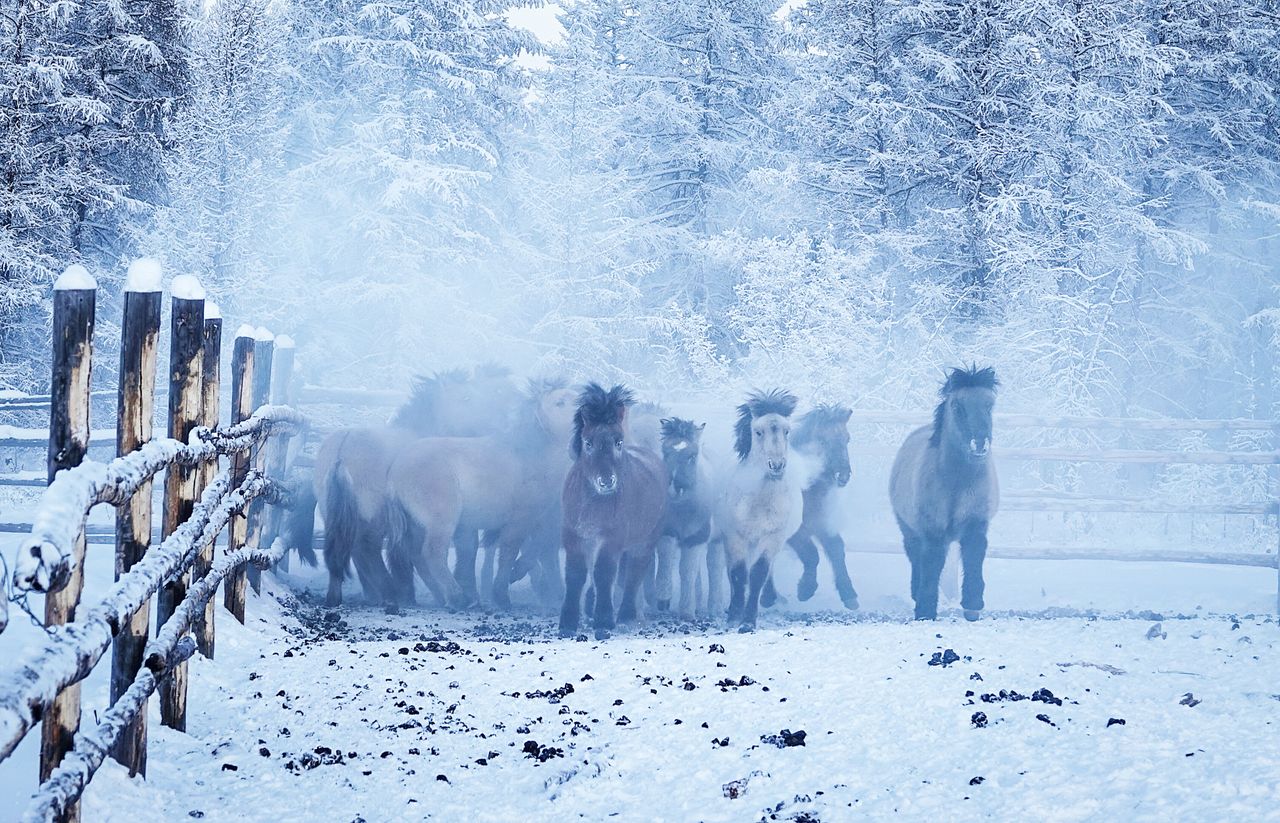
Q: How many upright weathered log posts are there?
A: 7